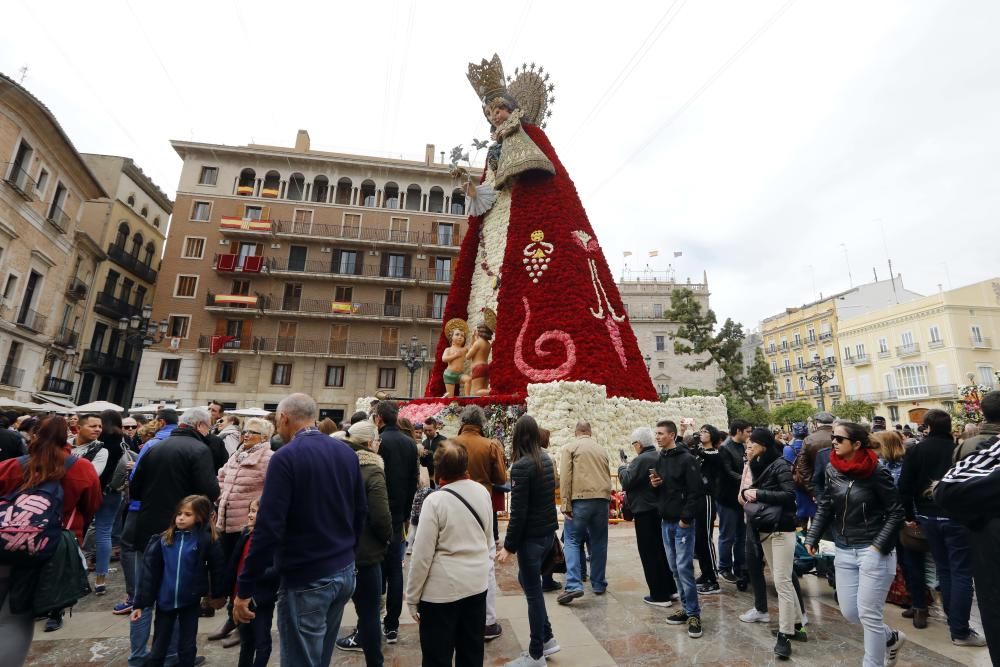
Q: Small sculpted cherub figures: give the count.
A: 2